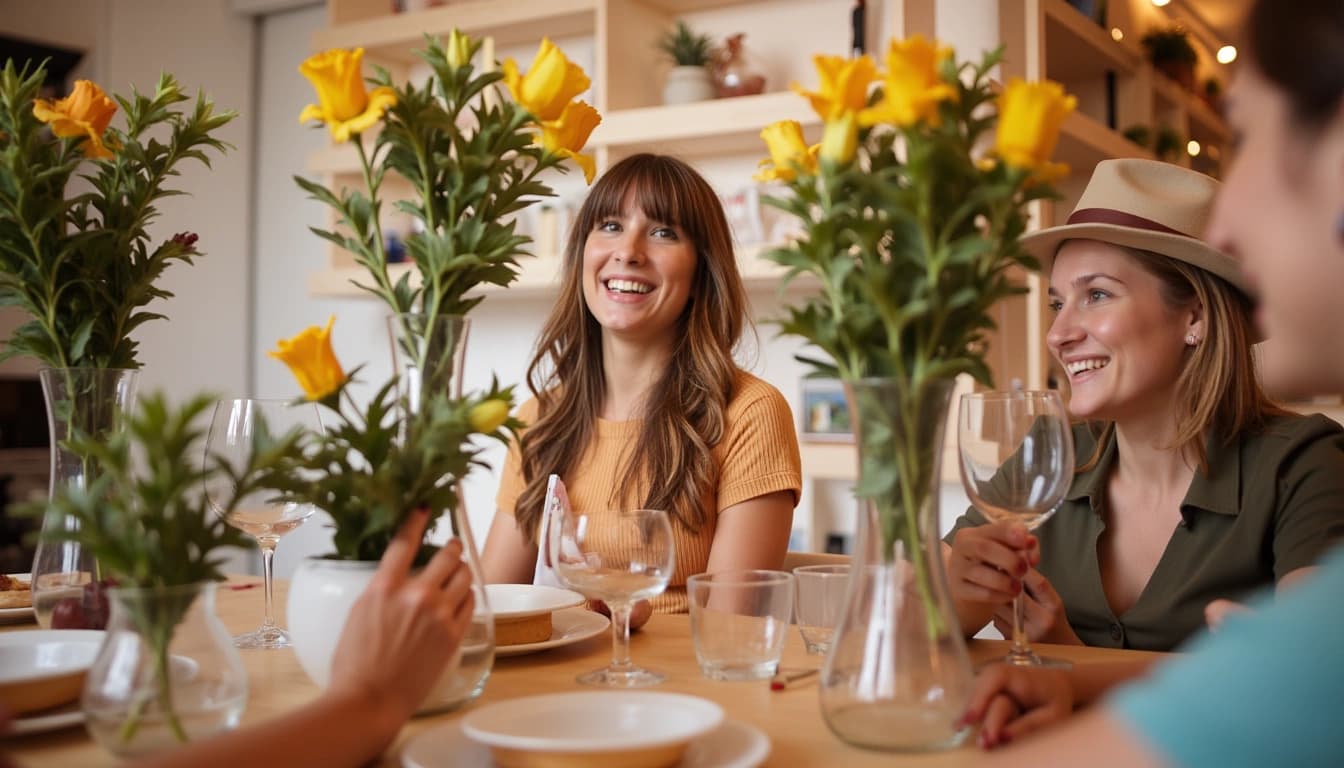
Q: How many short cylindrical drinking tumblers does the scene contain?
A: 2